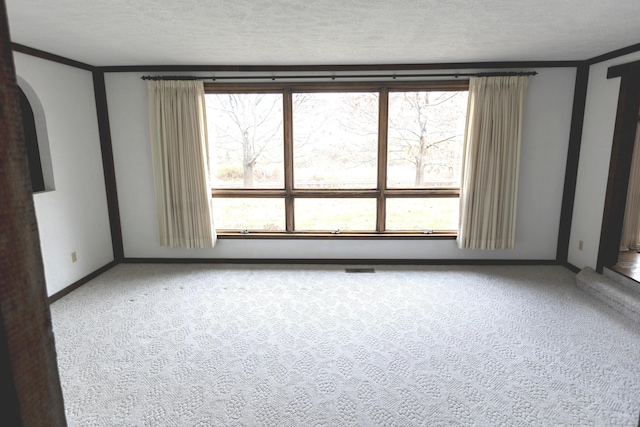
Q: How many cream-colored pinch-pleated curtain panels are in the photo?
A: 2